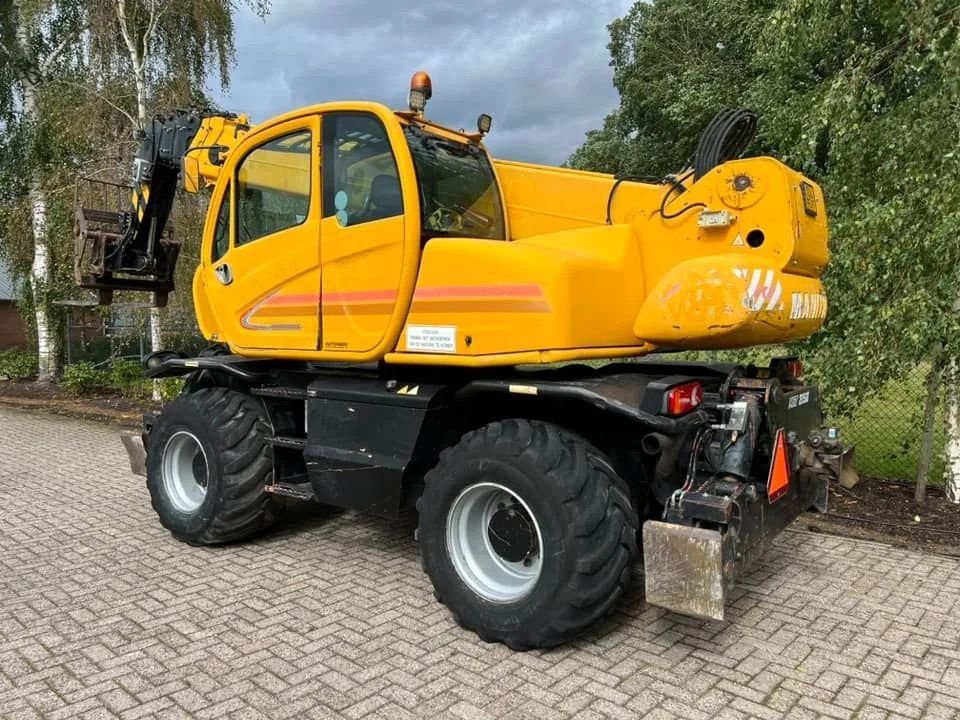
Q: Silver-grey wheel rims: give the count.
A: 2